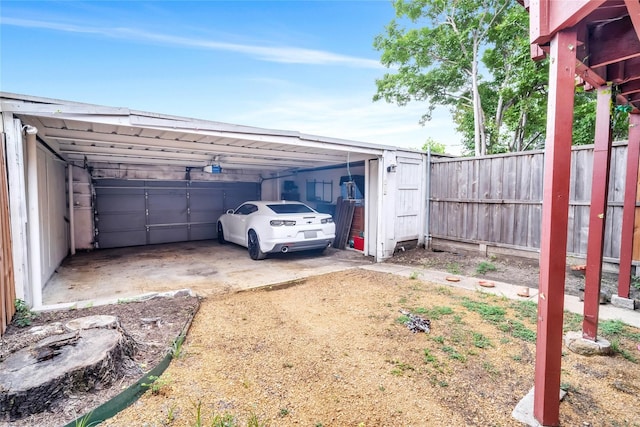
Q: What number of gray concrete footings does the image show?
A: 3